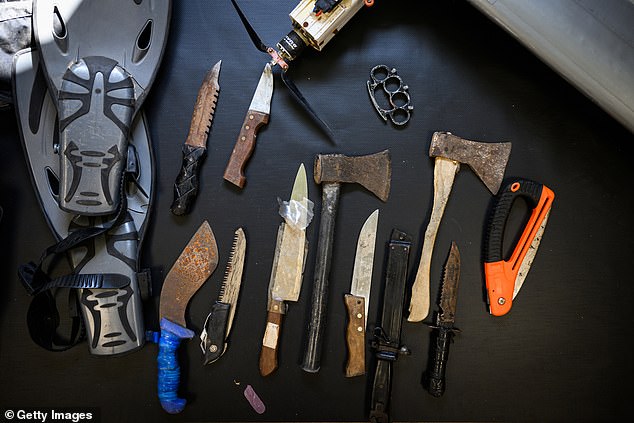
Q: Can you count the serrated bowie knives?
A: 2